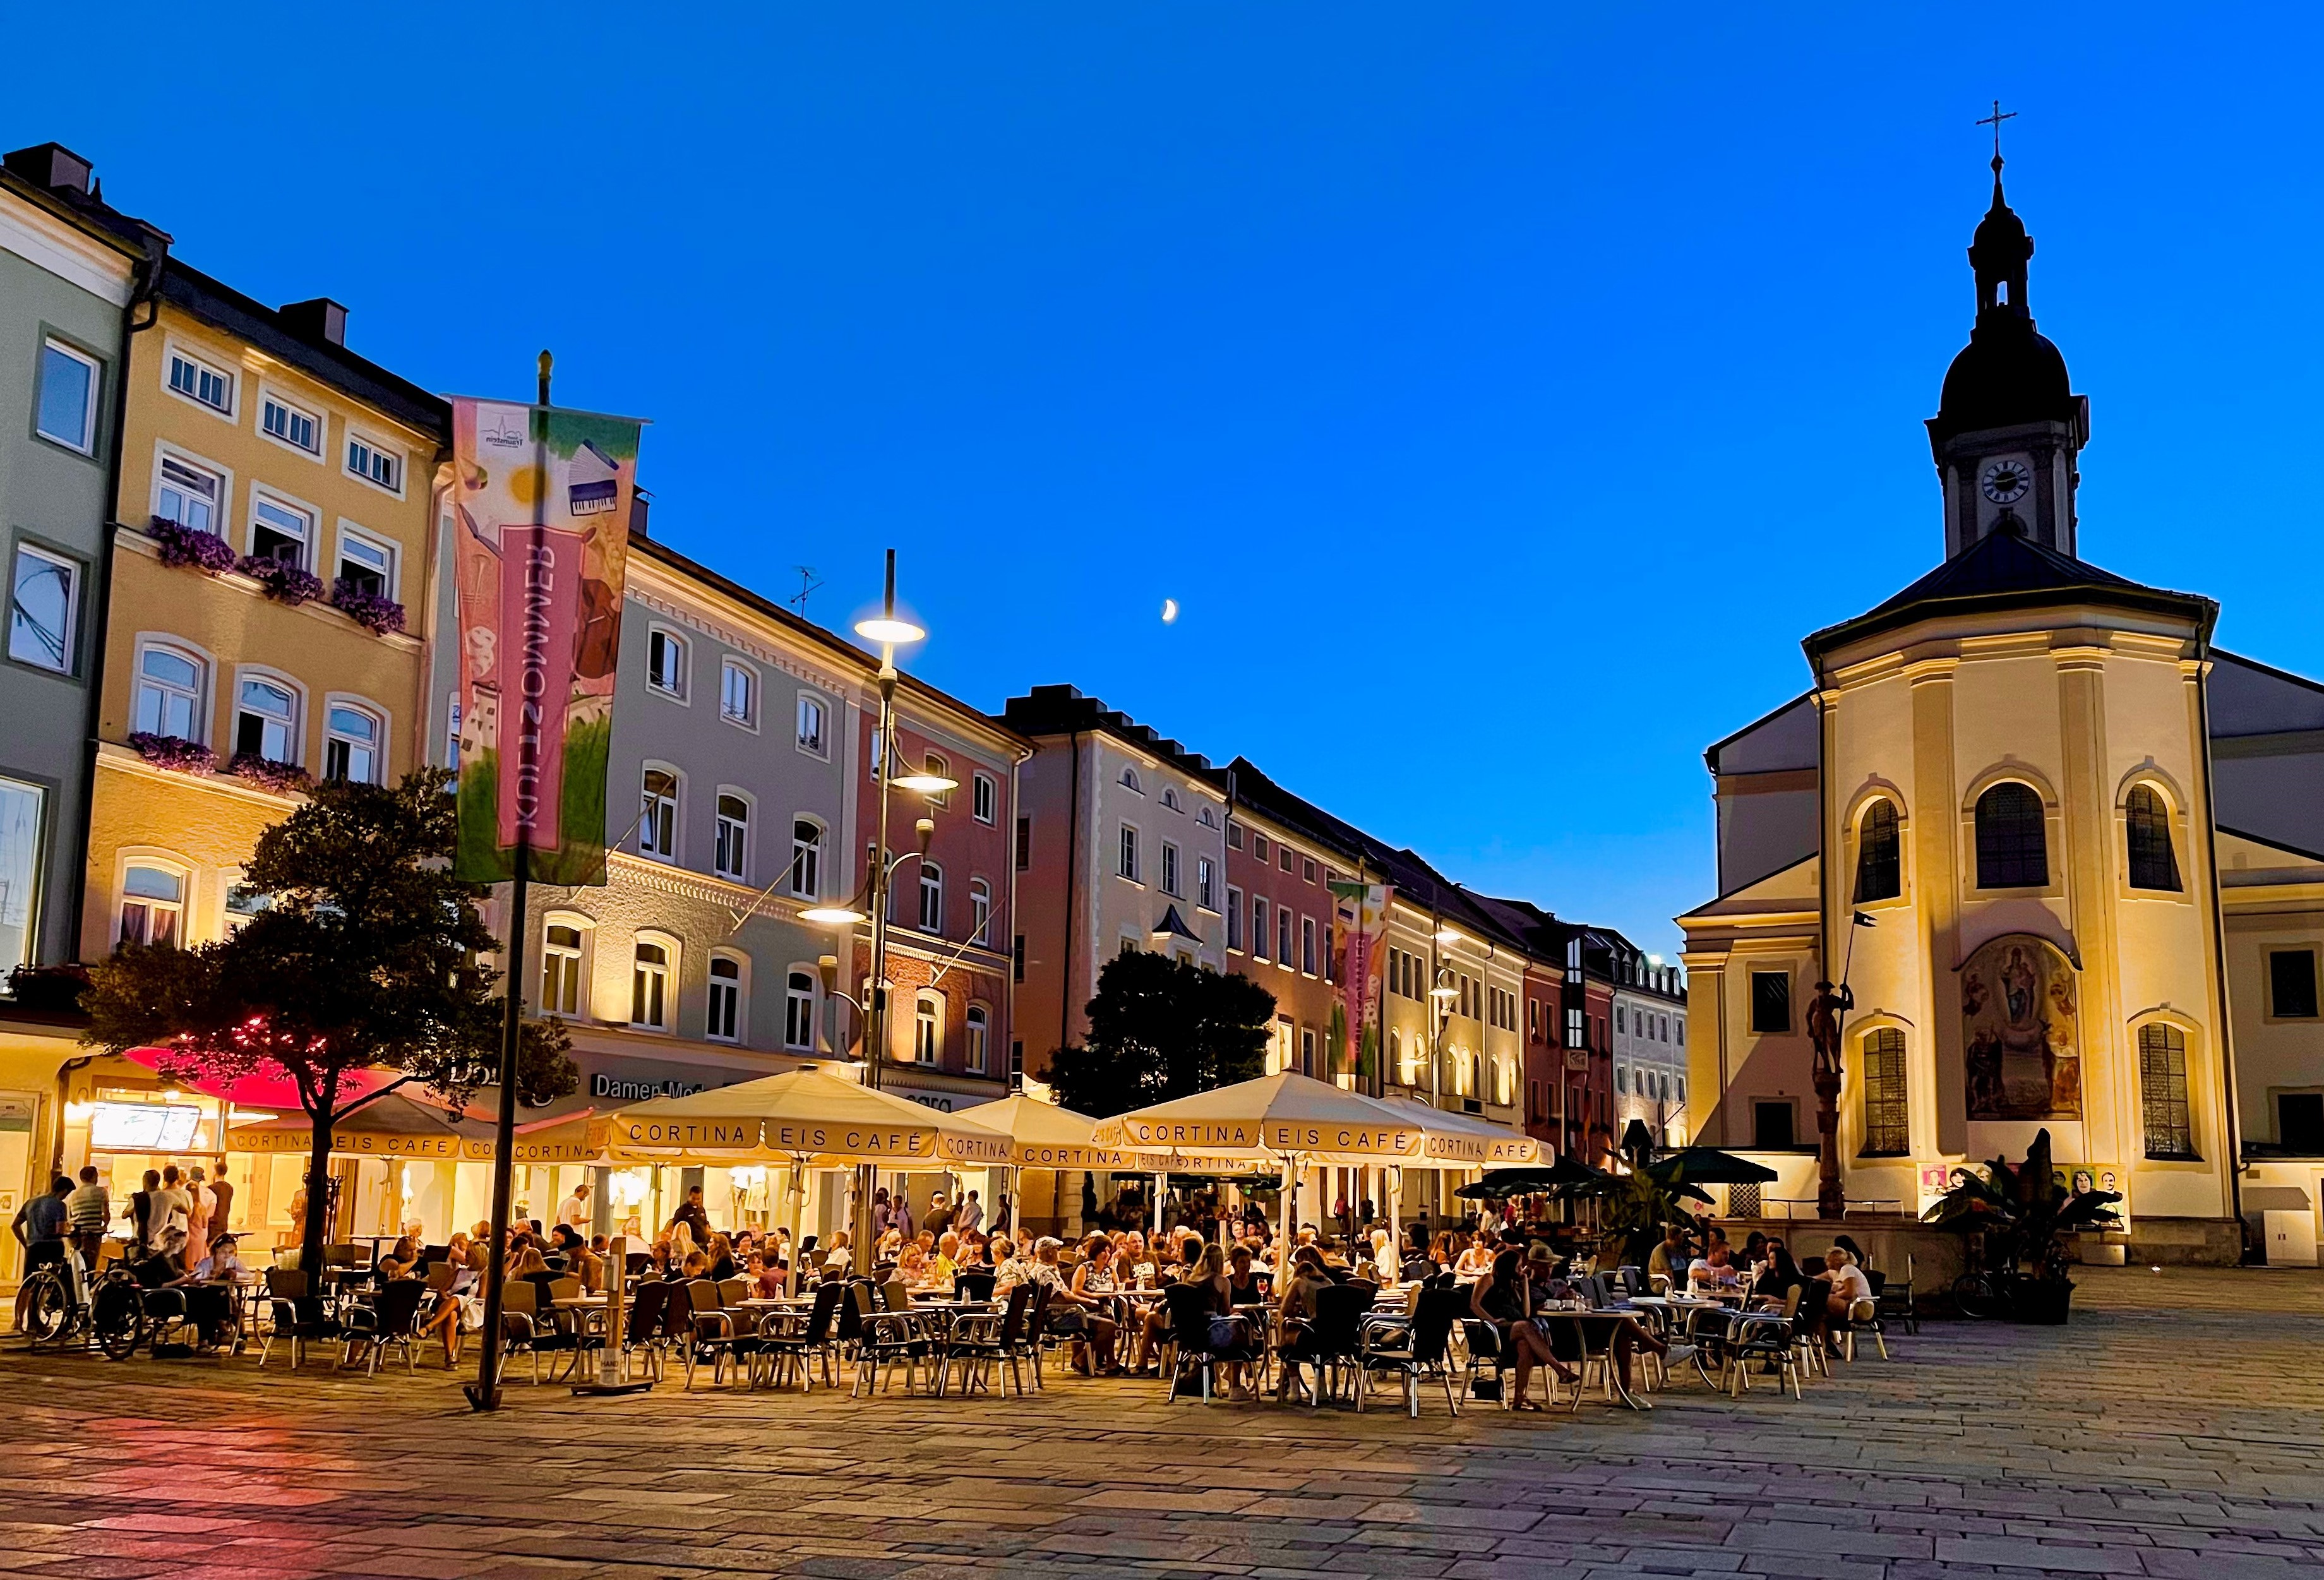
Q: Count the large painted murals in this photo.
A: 1